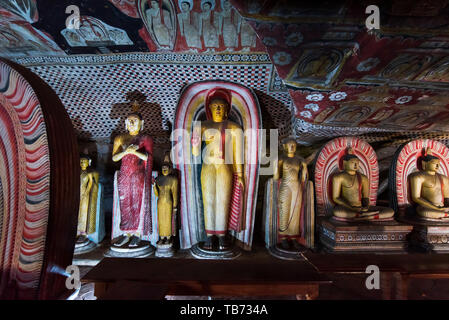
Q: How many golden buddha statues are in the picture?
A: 7